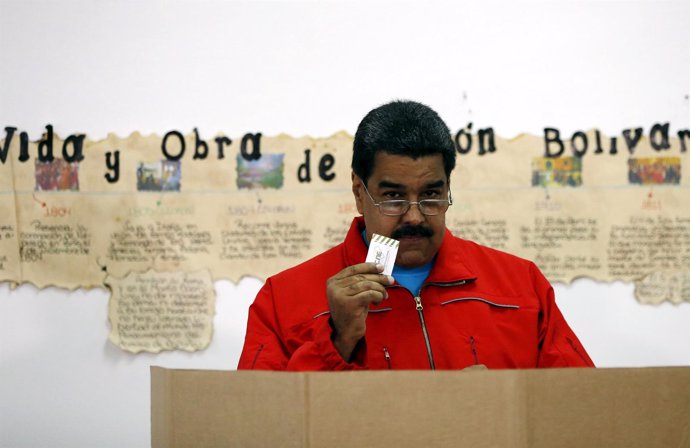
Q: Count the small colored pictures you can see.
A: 5